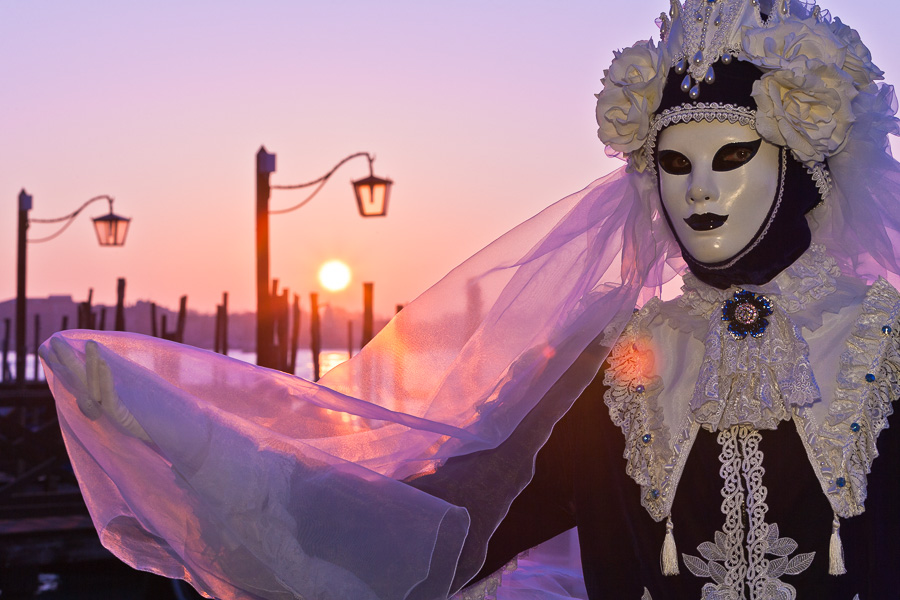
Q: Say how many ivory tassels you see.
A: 2